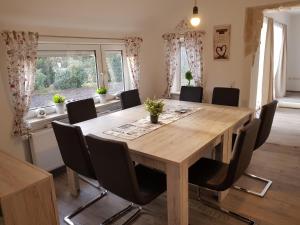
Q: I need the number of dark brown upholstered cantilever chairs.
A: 8